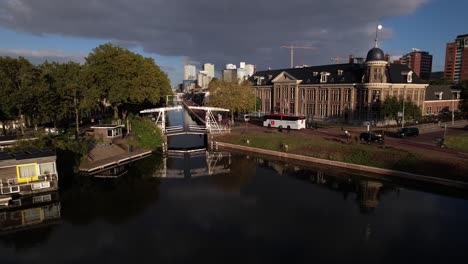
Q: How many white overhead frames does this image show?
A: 2